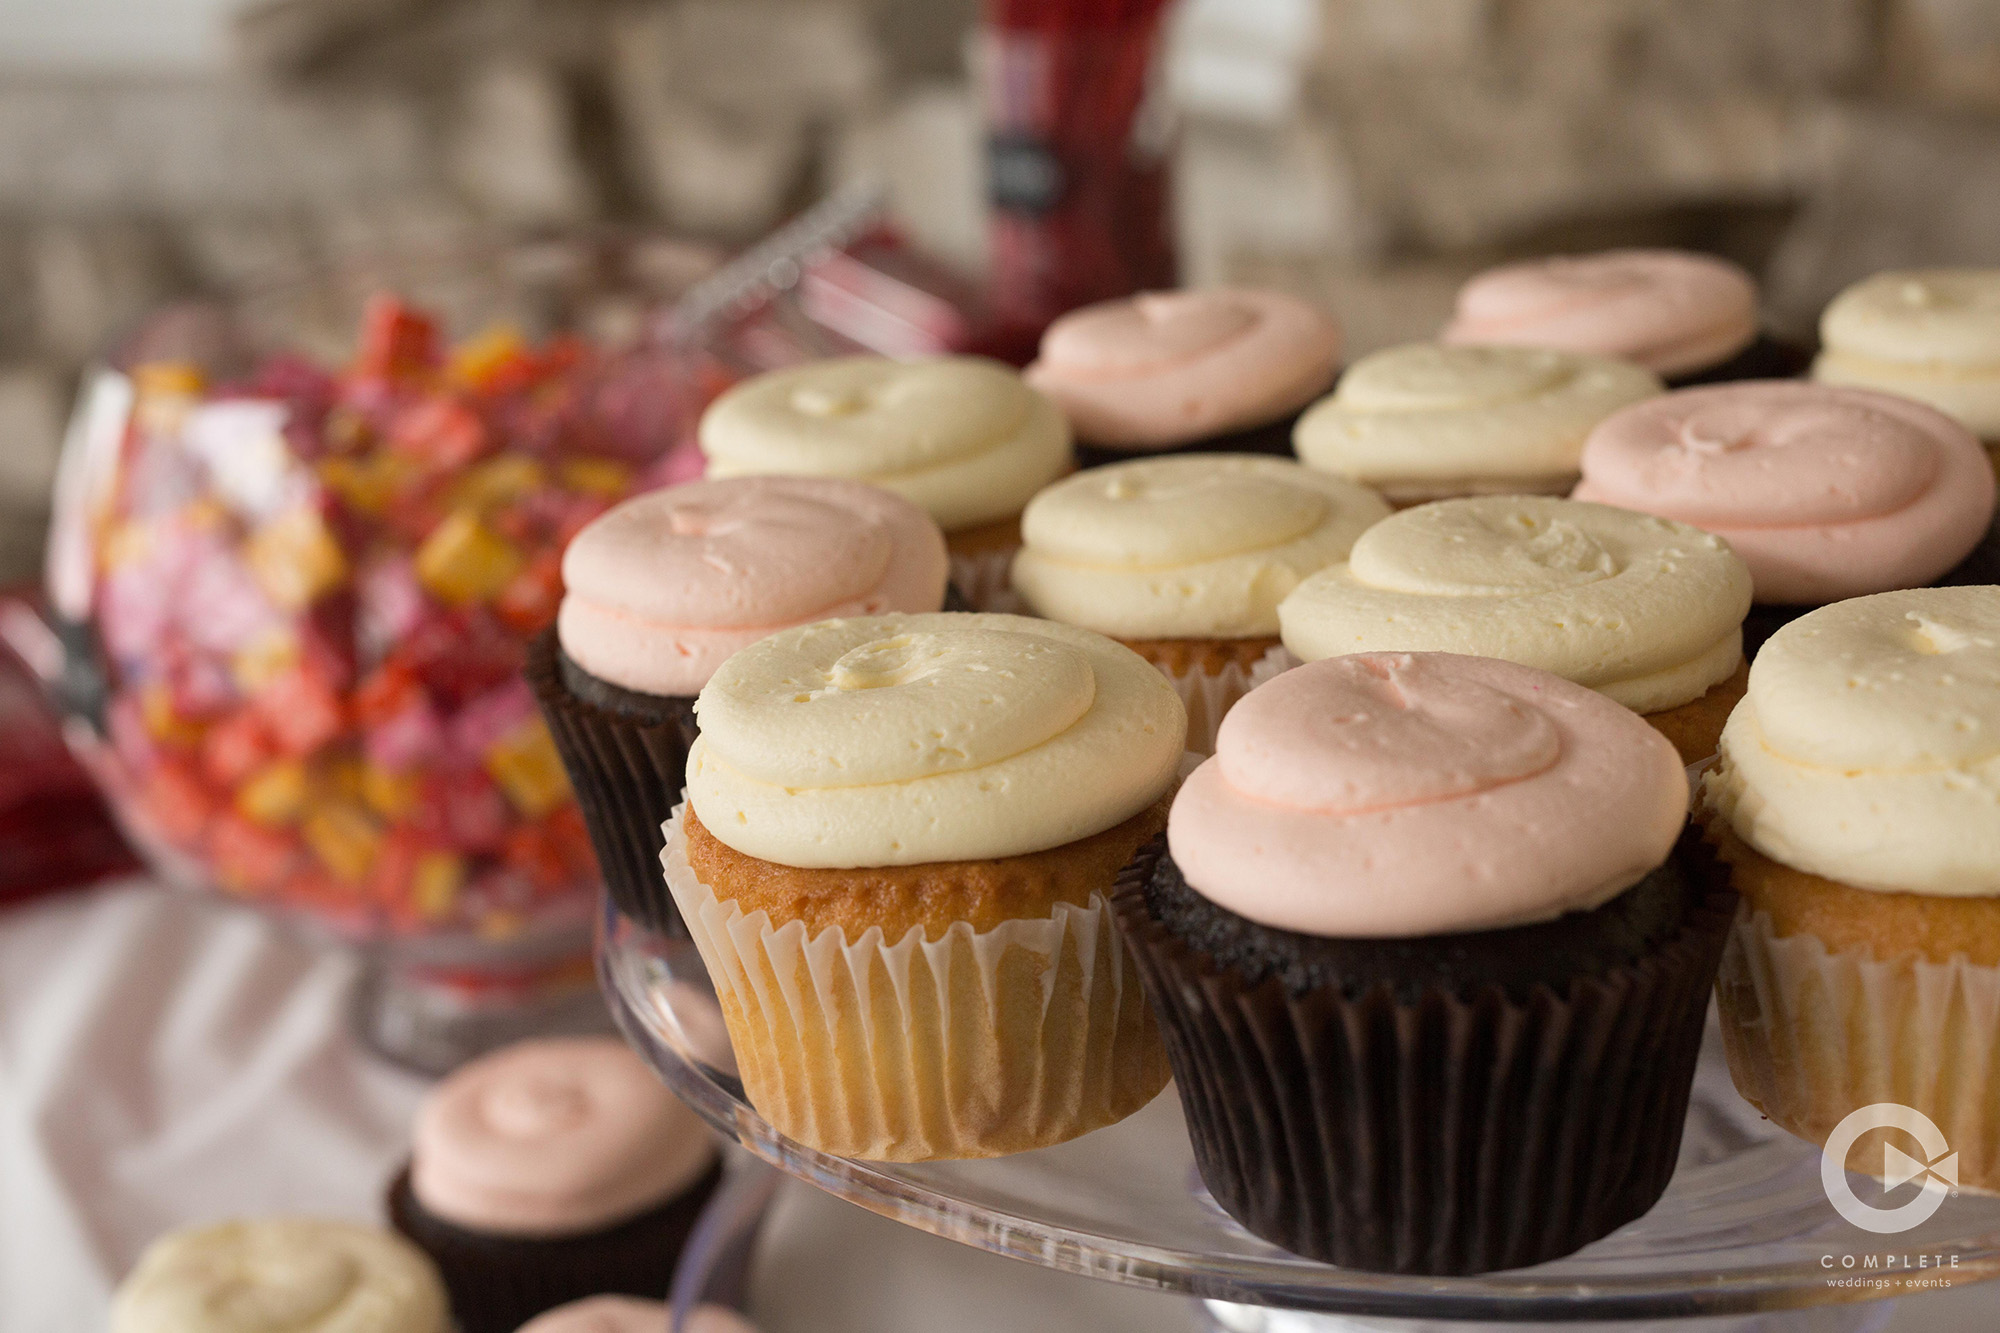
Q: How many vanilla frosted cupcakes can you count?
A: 8